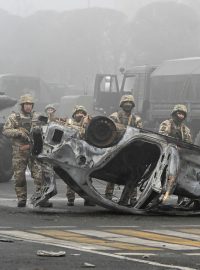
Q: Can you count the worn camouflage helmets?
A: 5